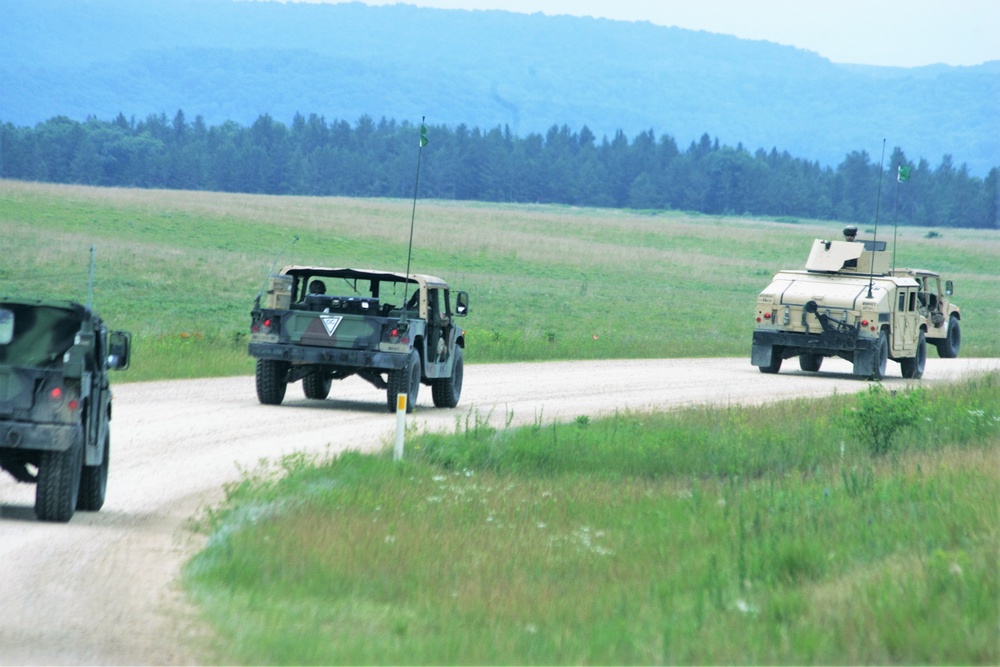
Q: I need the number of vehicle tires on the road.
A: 11